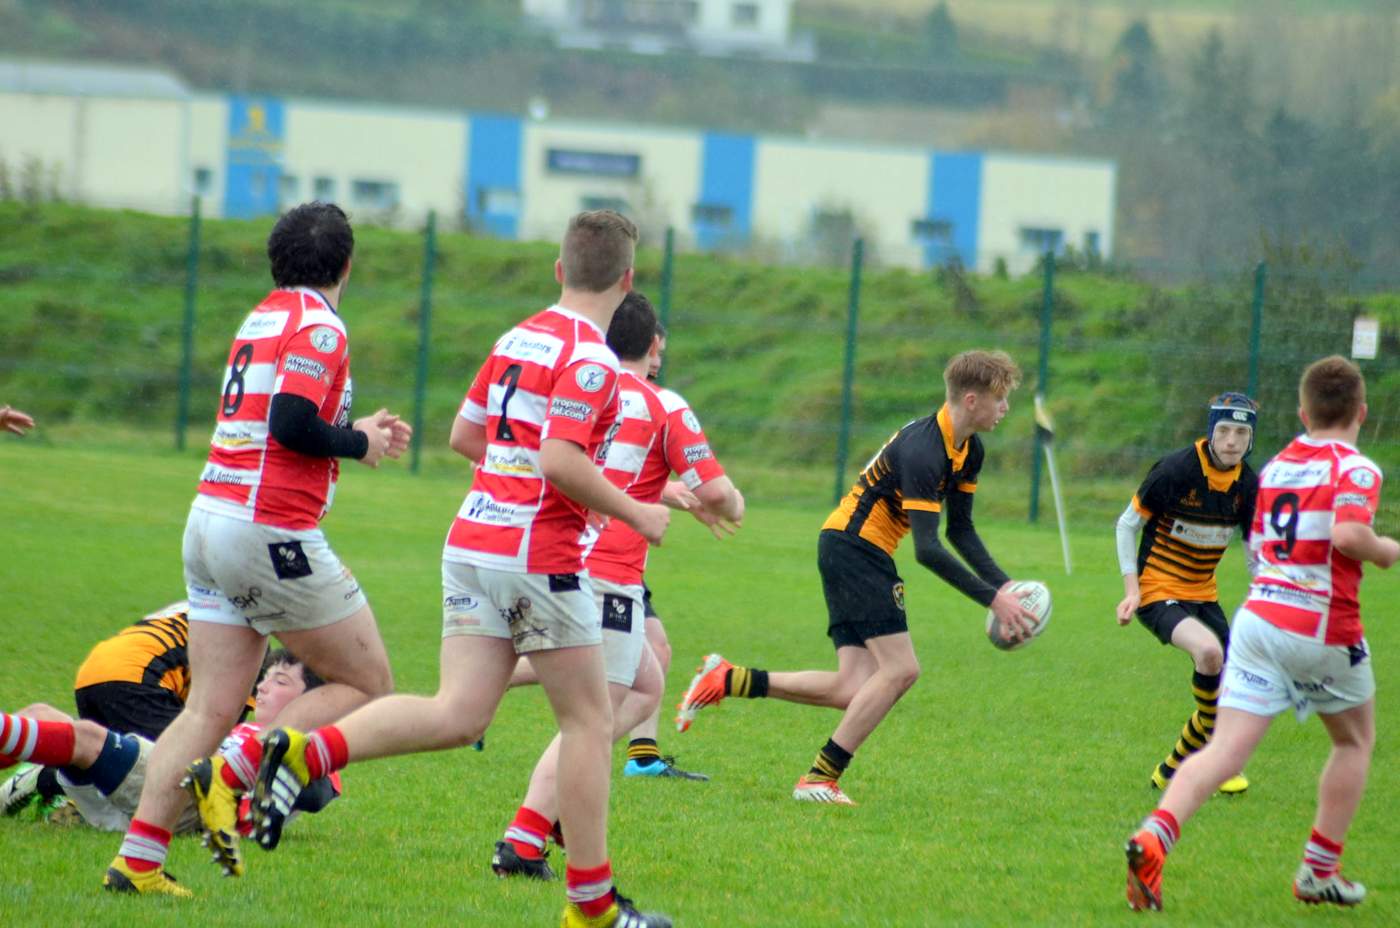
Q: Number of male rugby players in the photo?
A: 9